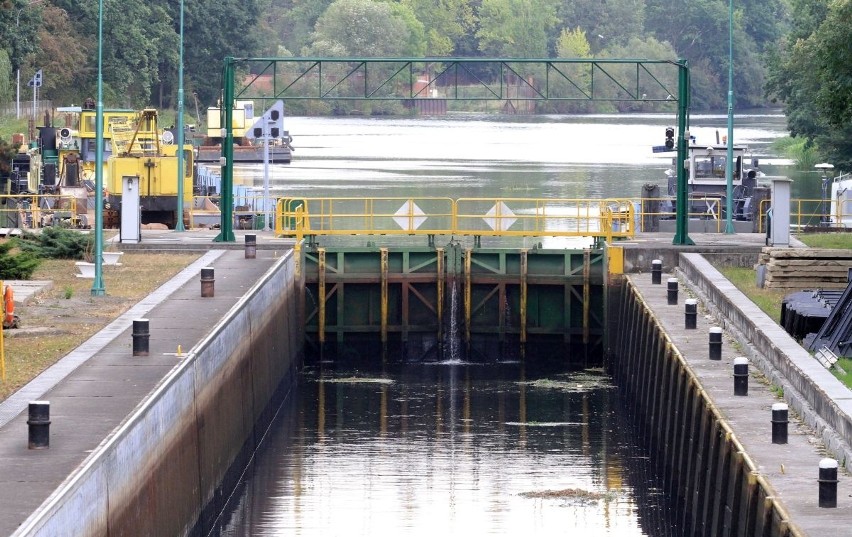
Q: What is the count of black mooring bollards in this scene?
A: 11